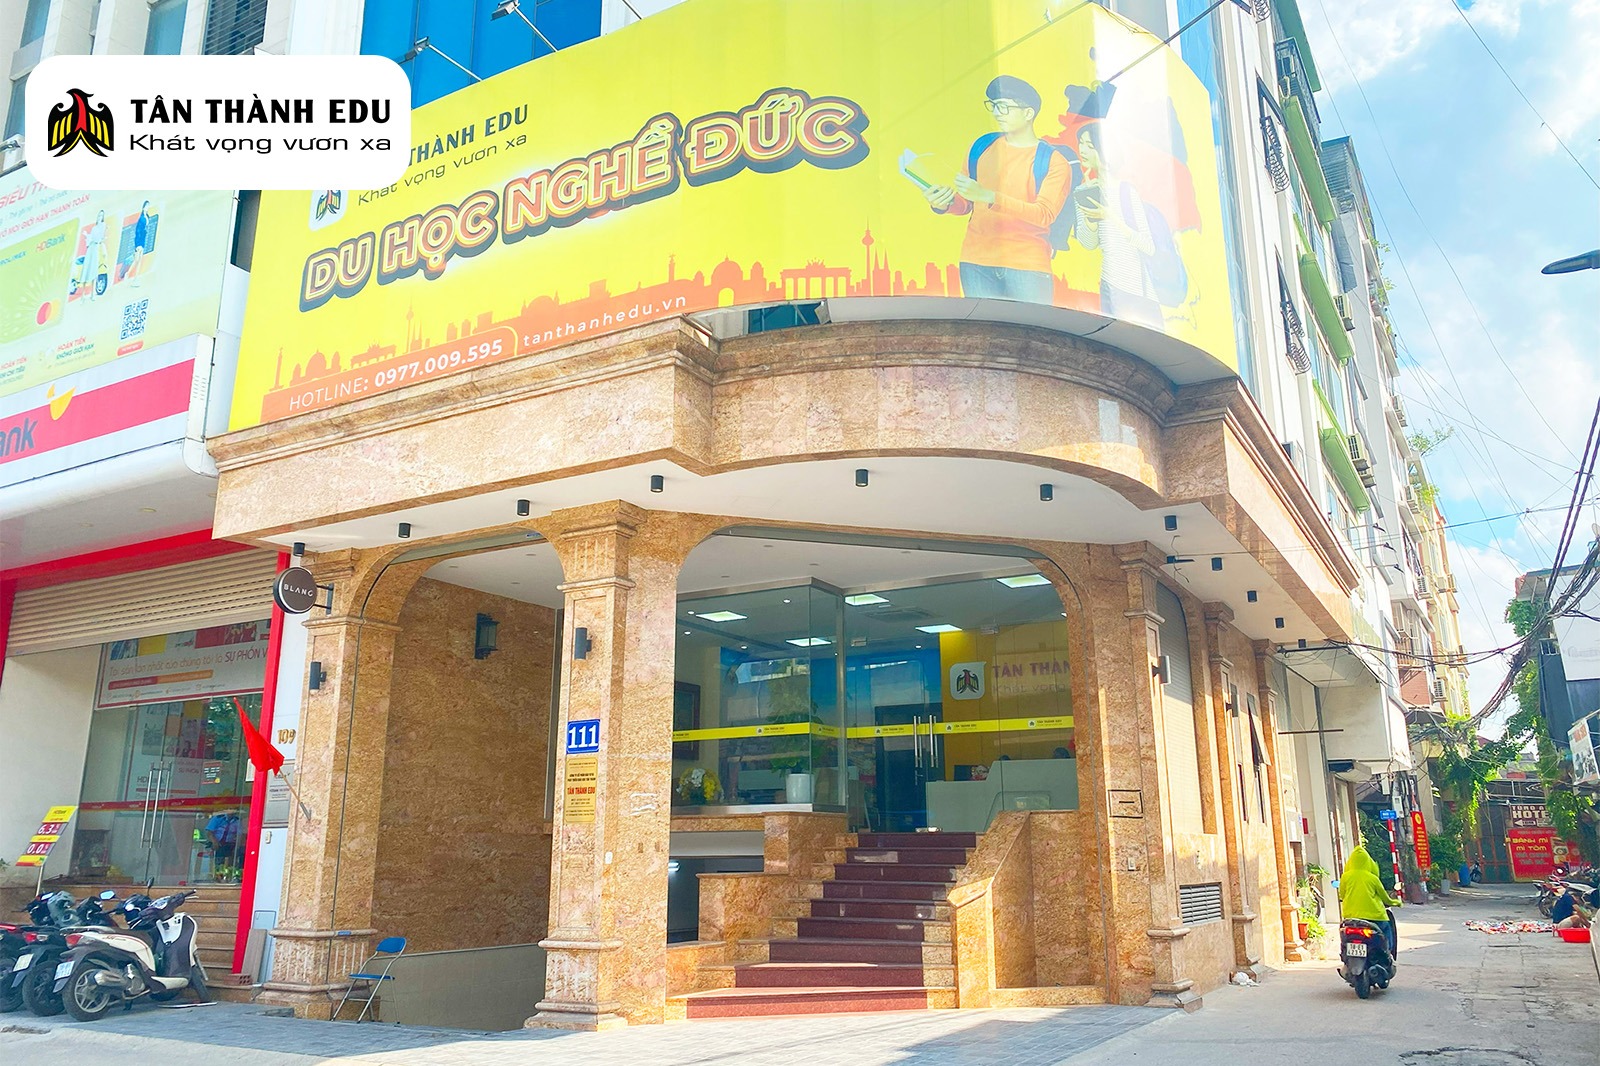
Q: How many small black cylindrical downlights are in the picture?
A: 11